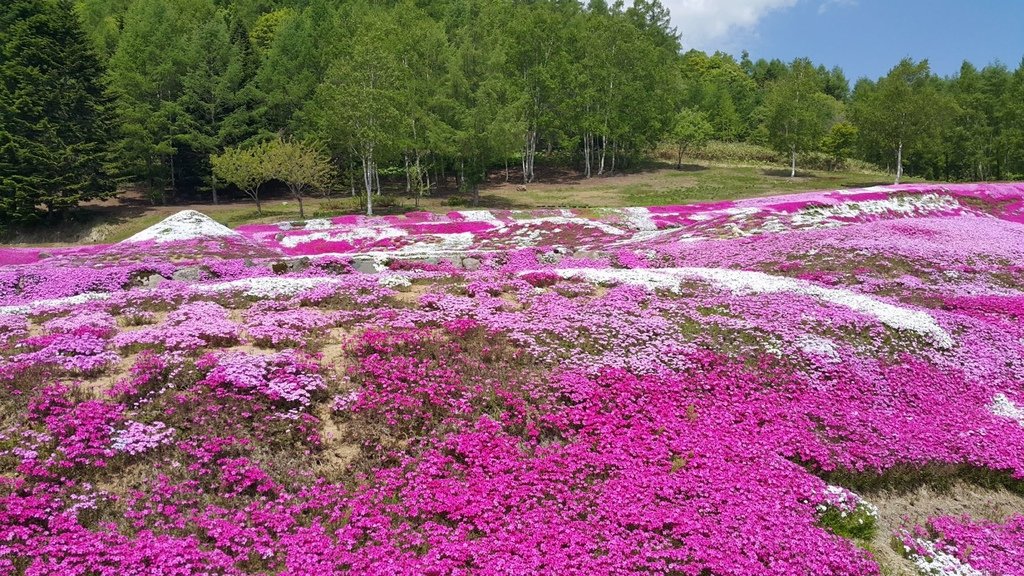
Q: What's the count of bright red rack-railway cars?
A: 0